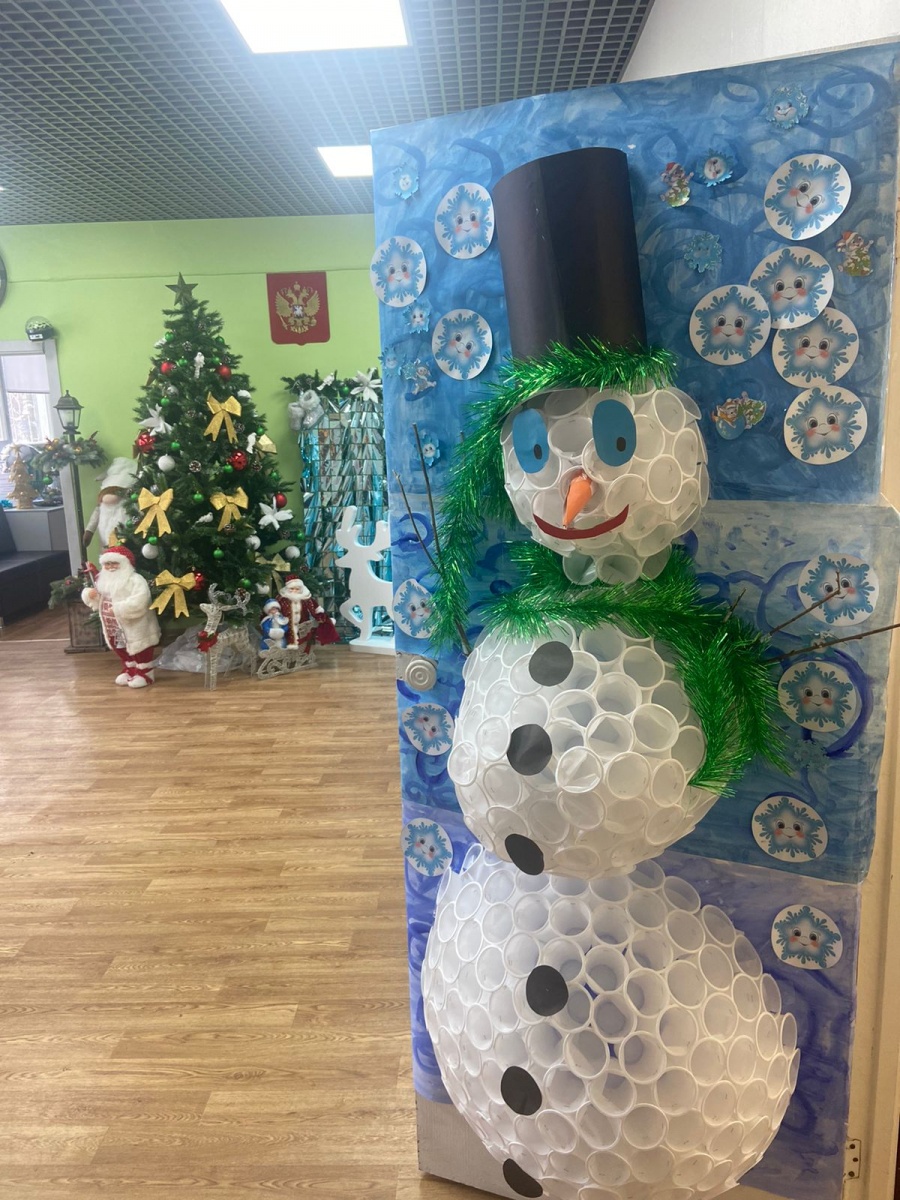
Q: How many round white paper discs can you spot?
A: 15